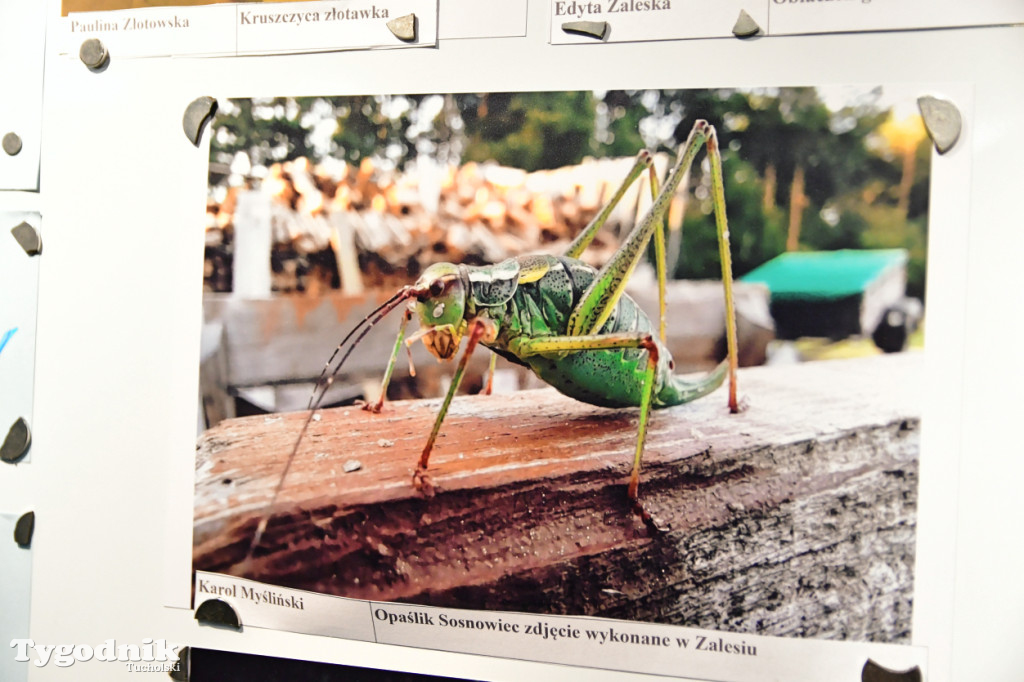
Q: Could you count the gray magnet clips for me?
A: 13